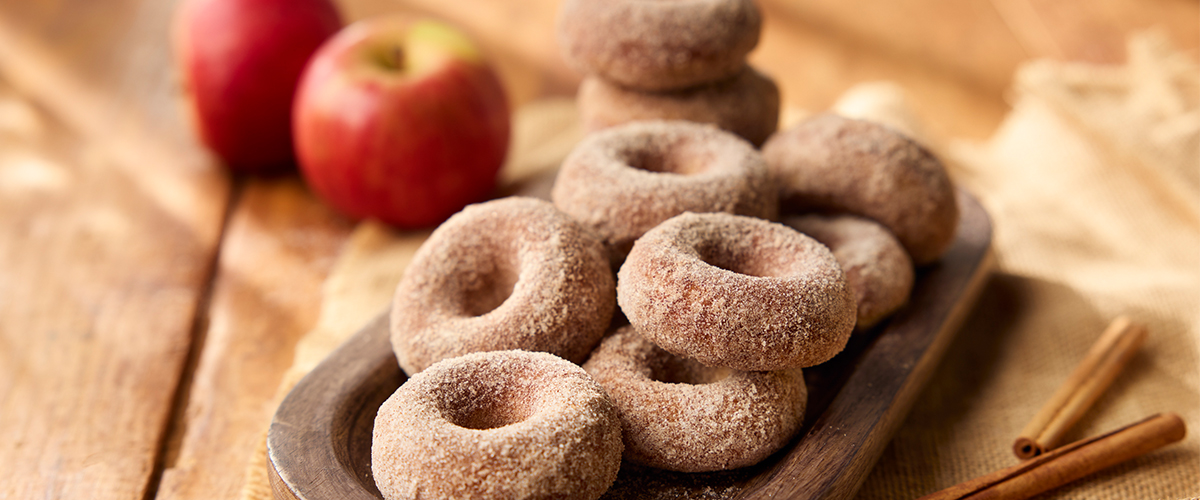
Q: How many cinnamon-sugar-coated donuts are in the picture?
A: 9